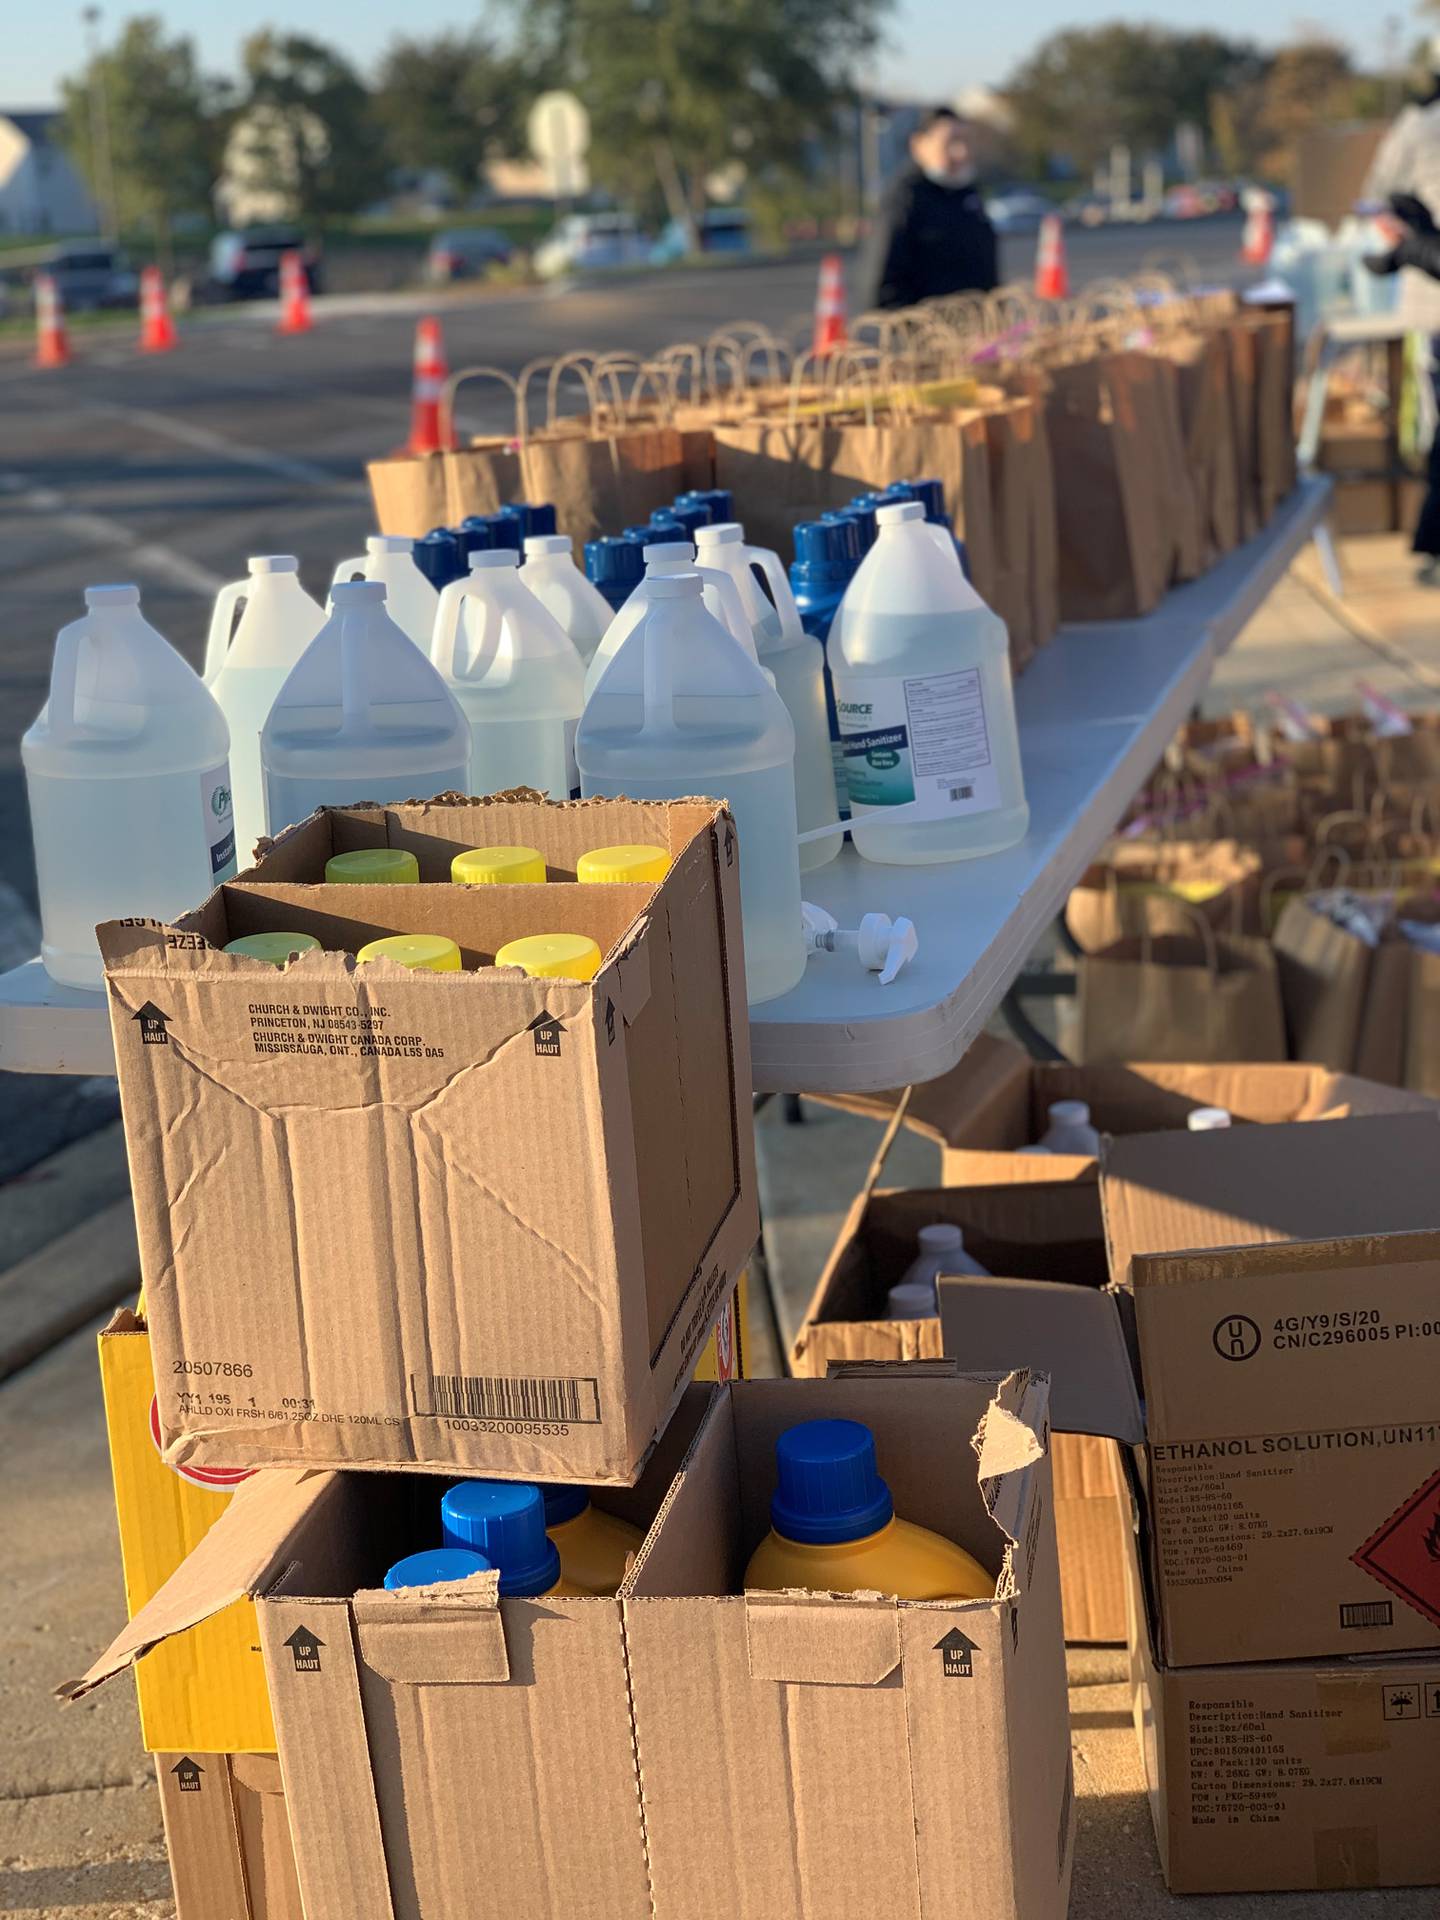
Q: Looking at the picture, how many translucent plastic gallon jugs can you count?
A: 10